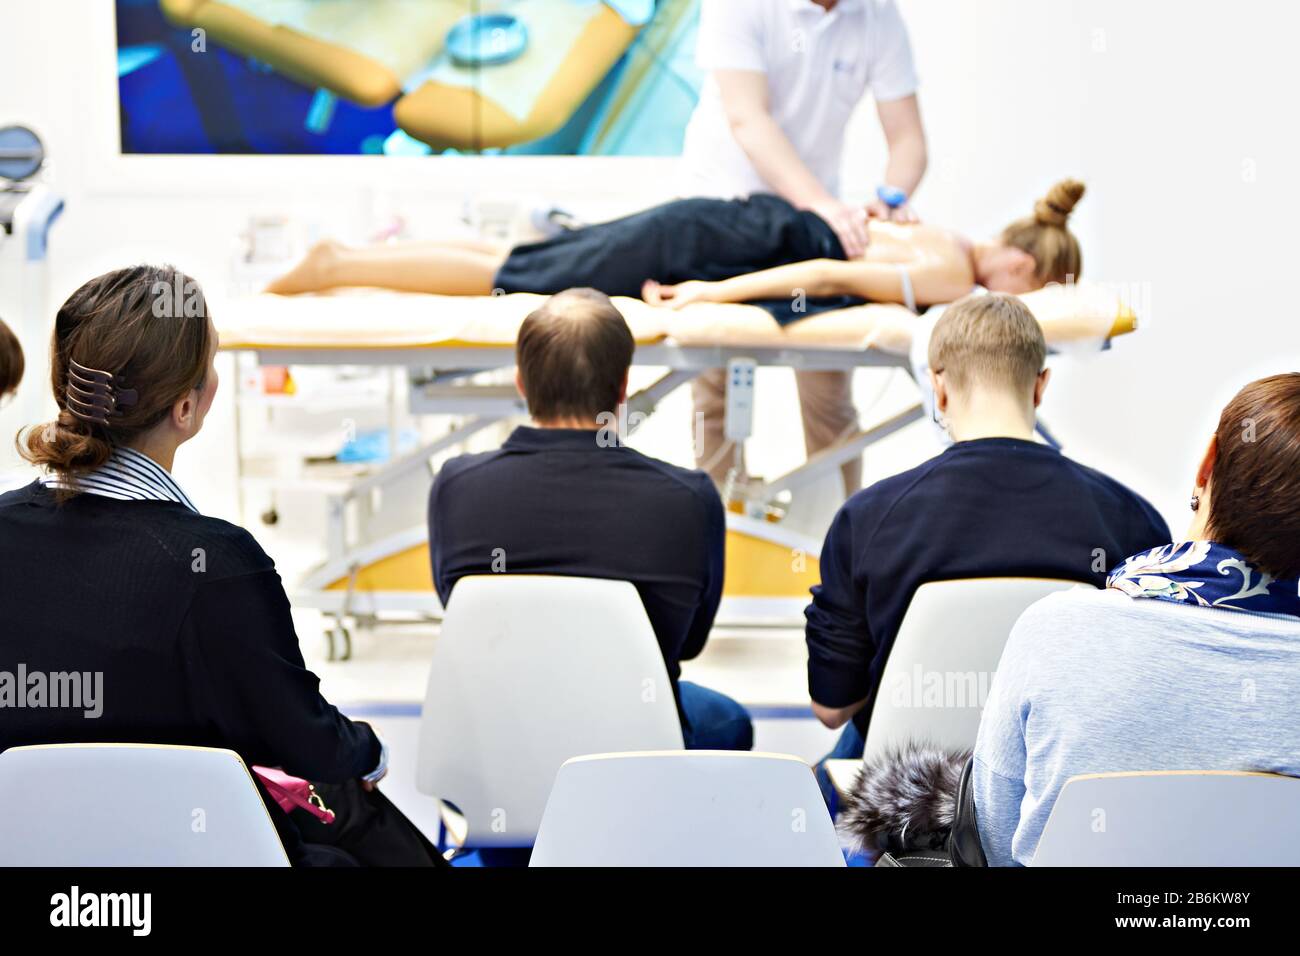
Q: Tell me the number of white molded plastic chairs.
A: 5